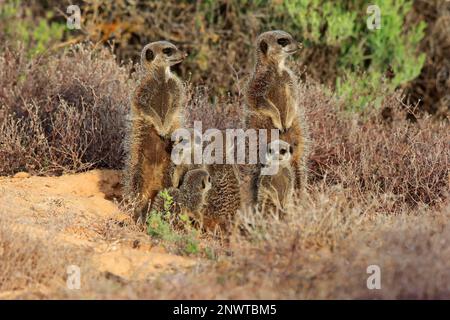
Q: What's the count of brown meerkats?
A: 5